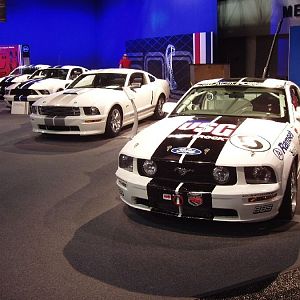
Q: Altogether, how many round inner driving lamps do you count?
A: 2